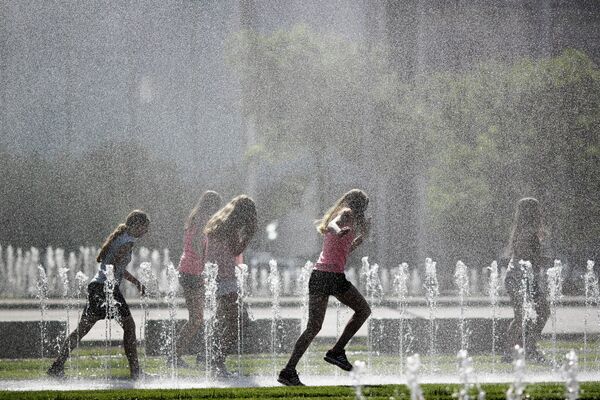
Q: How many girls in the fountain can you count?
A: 5